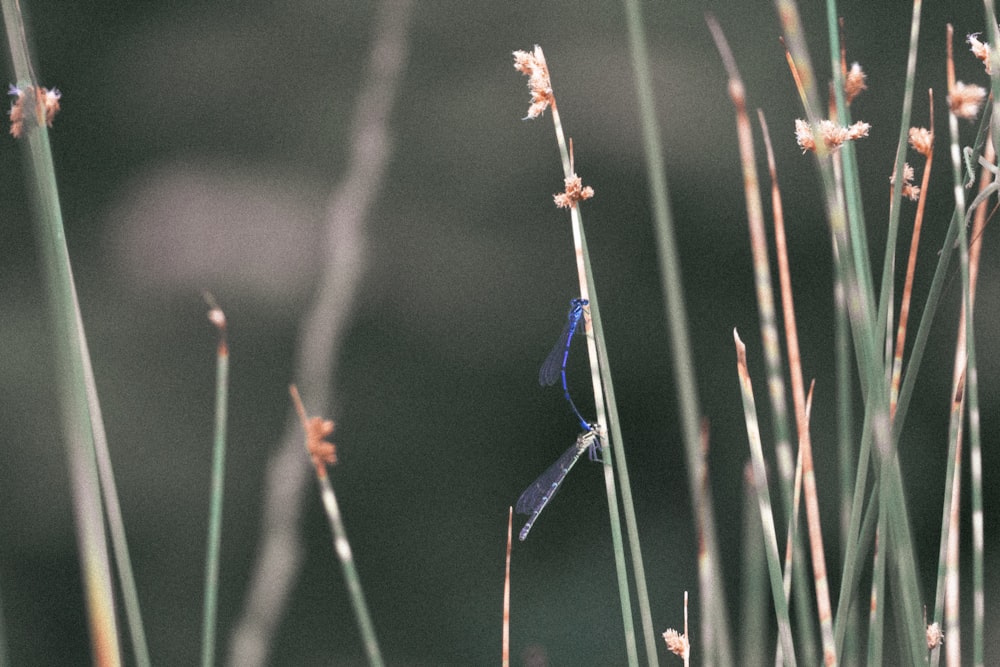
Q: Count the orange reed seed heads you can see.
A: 12